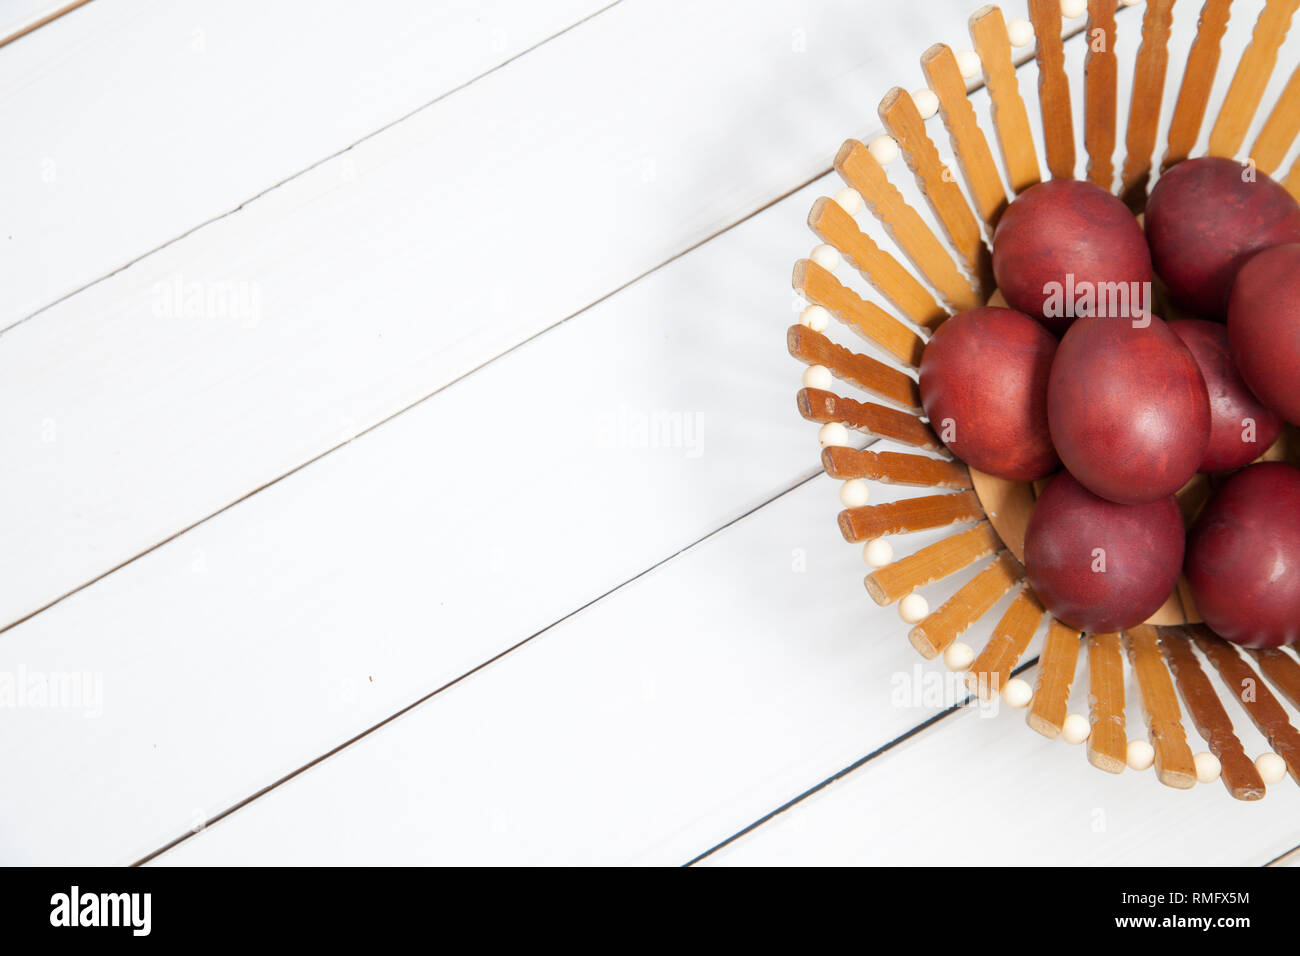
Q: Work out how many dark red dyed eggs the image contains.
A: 8